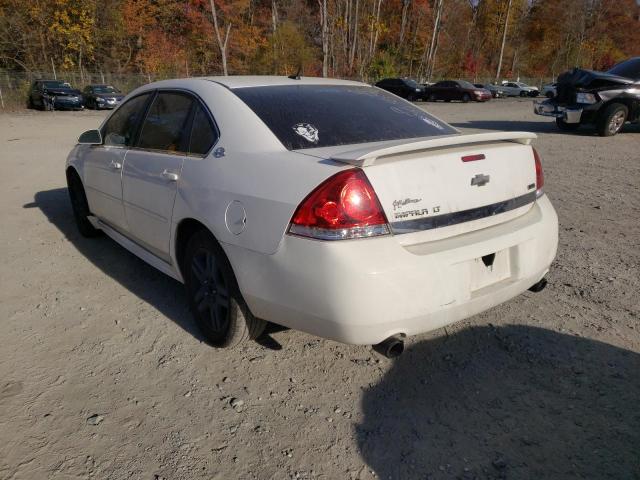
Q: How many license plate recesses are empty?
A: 1